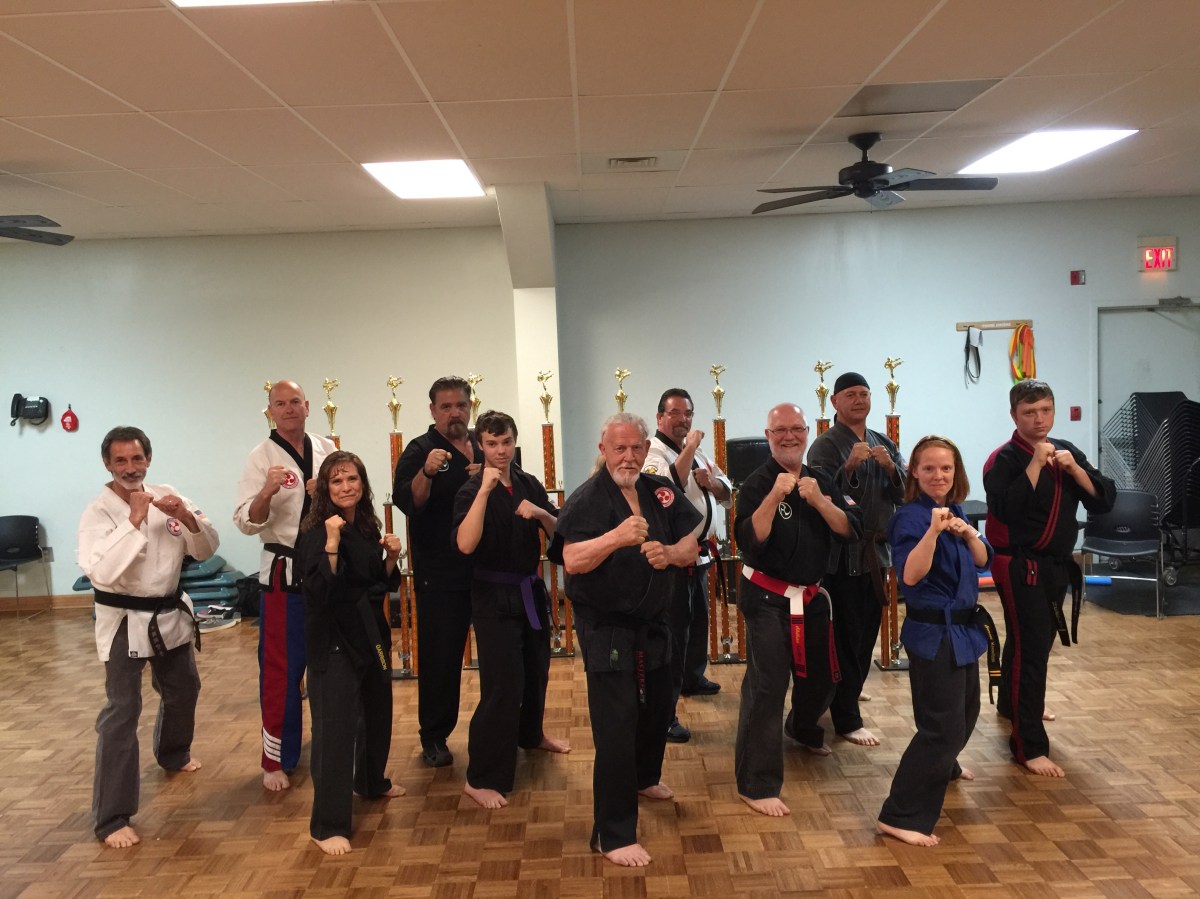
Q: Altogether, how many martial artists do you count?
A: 11